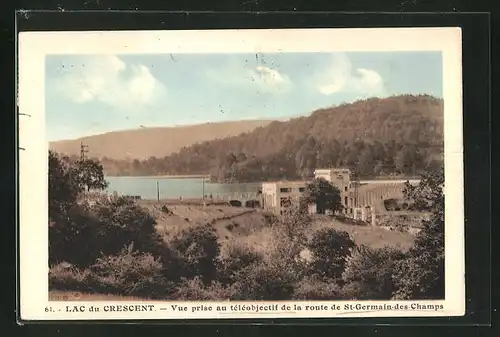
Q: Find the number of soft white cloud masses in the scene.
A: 3